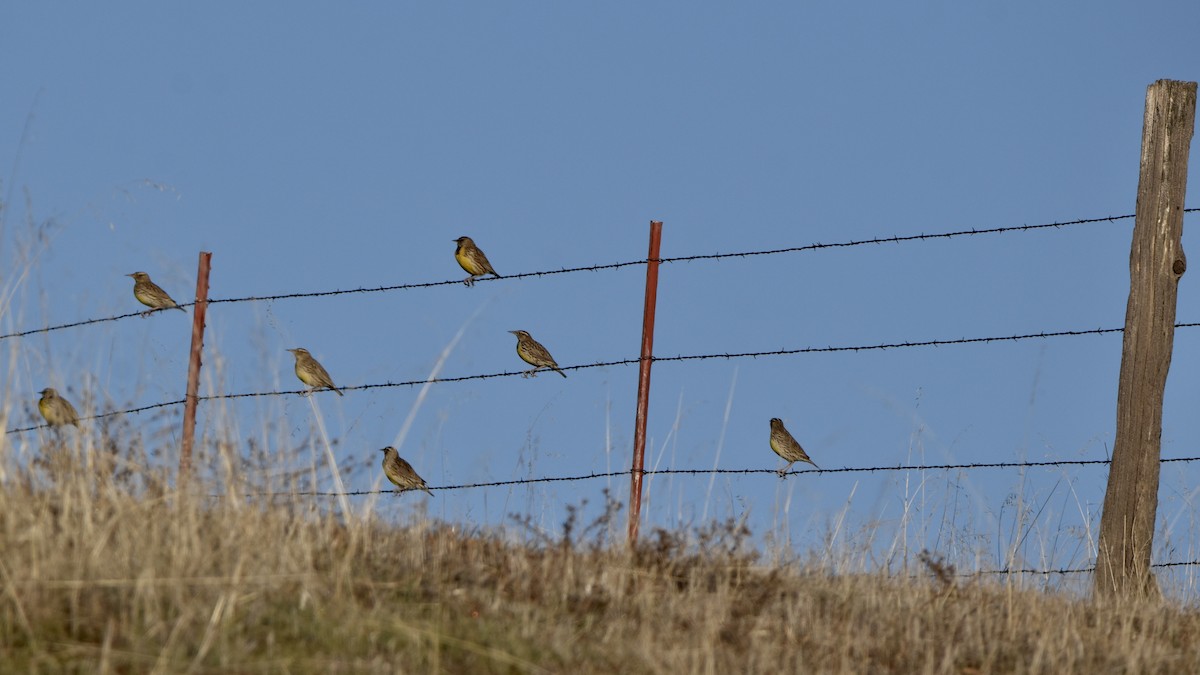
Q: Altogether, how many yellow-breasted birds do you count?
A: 7